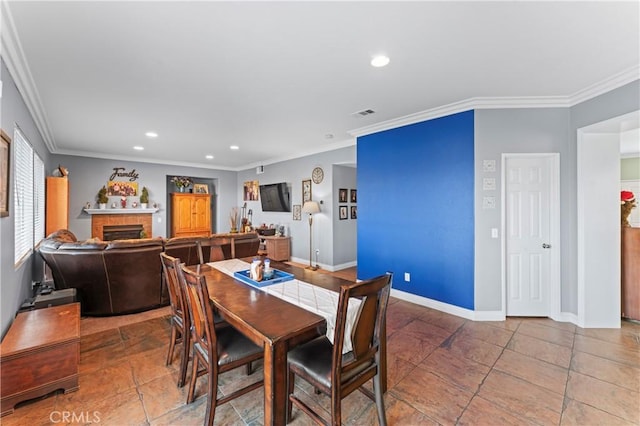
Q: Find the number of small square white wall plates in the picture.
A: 3